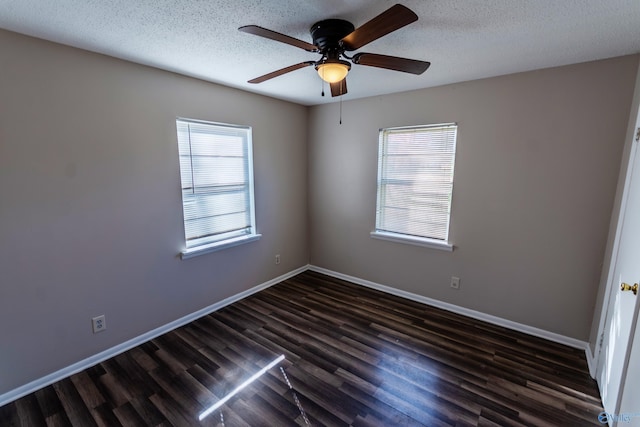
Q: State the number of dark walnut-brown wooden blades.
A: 5